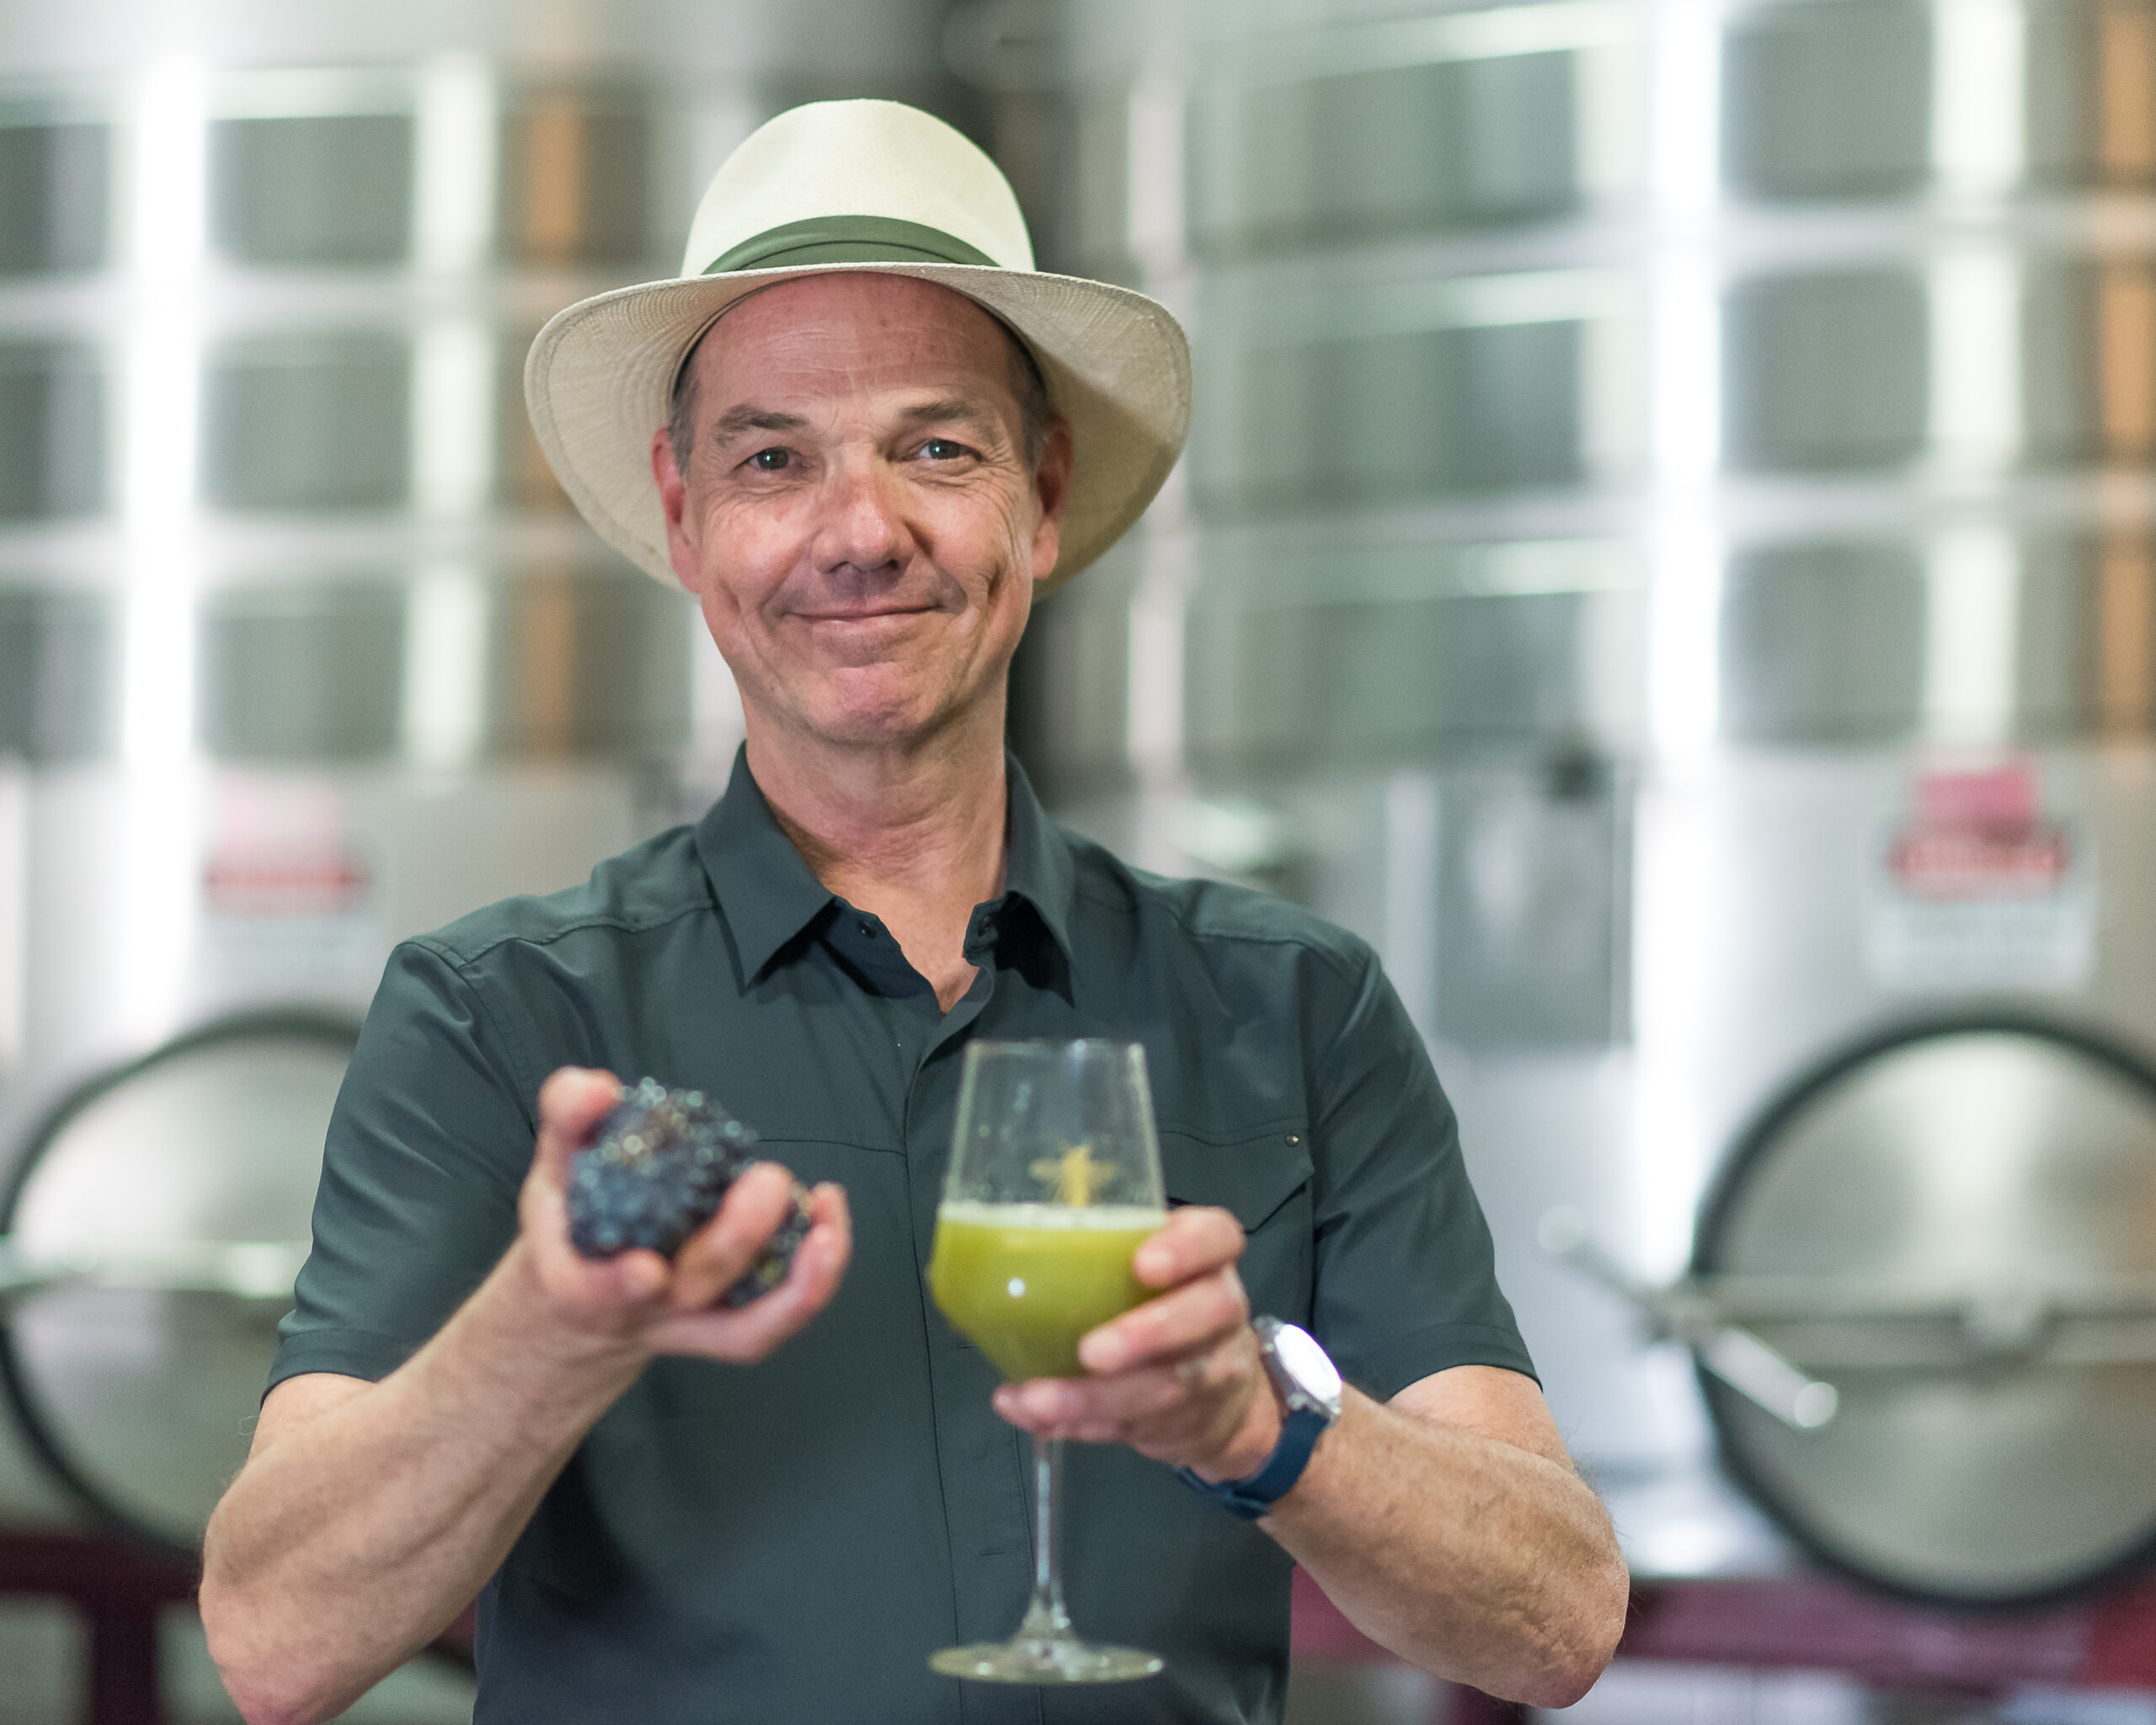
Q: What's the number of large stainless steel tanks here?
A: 2